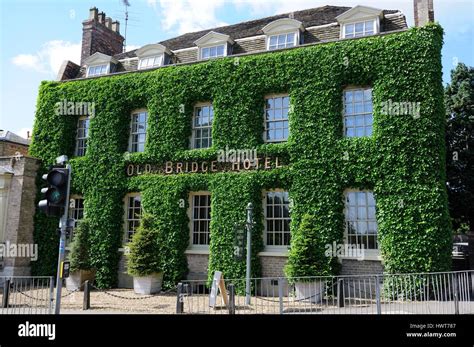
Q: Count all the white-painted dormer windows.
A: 5